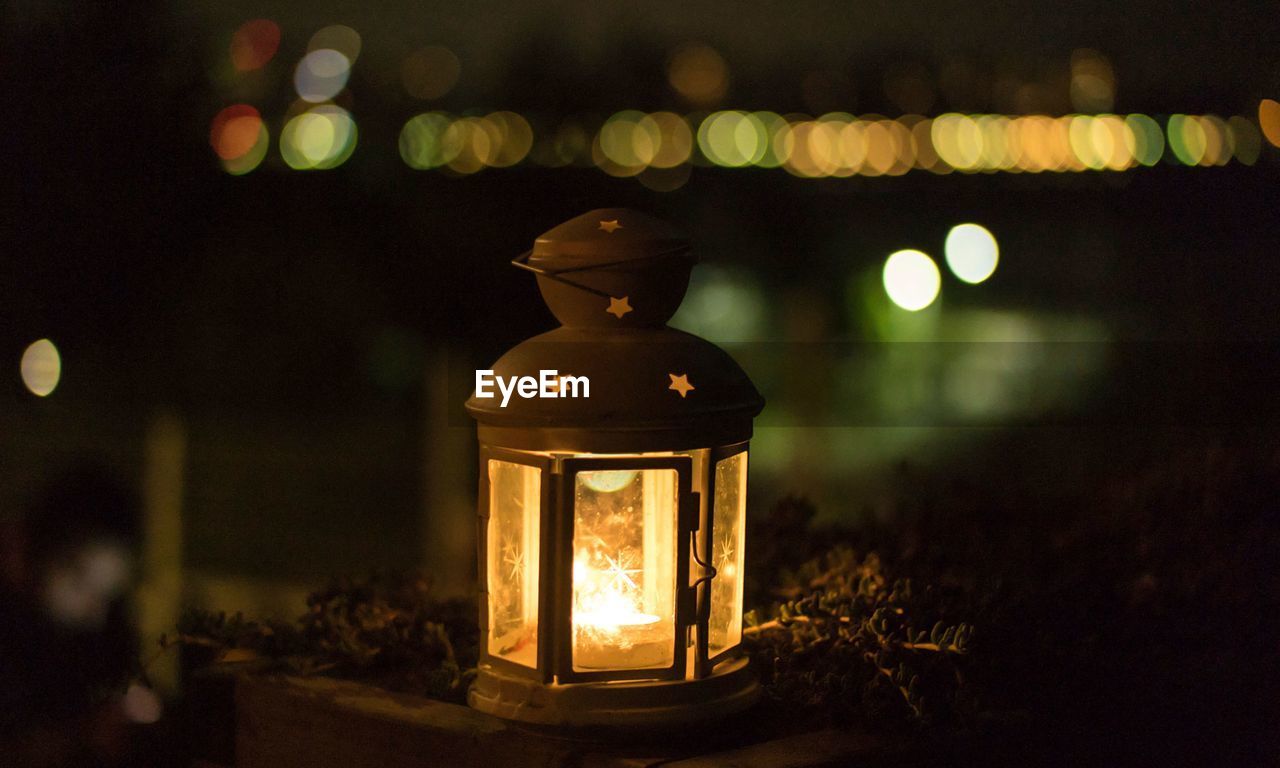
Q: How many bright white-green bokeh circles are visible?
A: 2